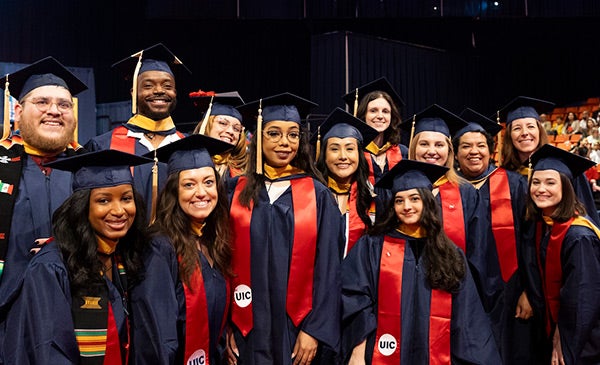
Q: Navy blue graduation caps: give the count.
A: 13